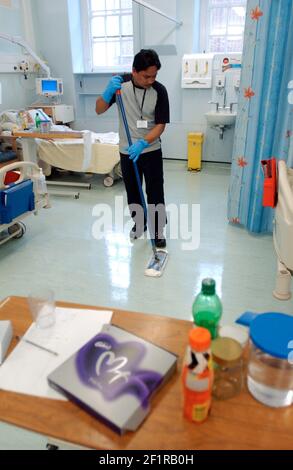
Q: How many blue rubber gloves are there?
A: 2